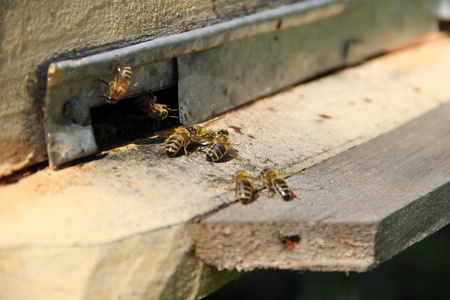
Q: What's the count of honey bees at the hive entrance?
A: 7